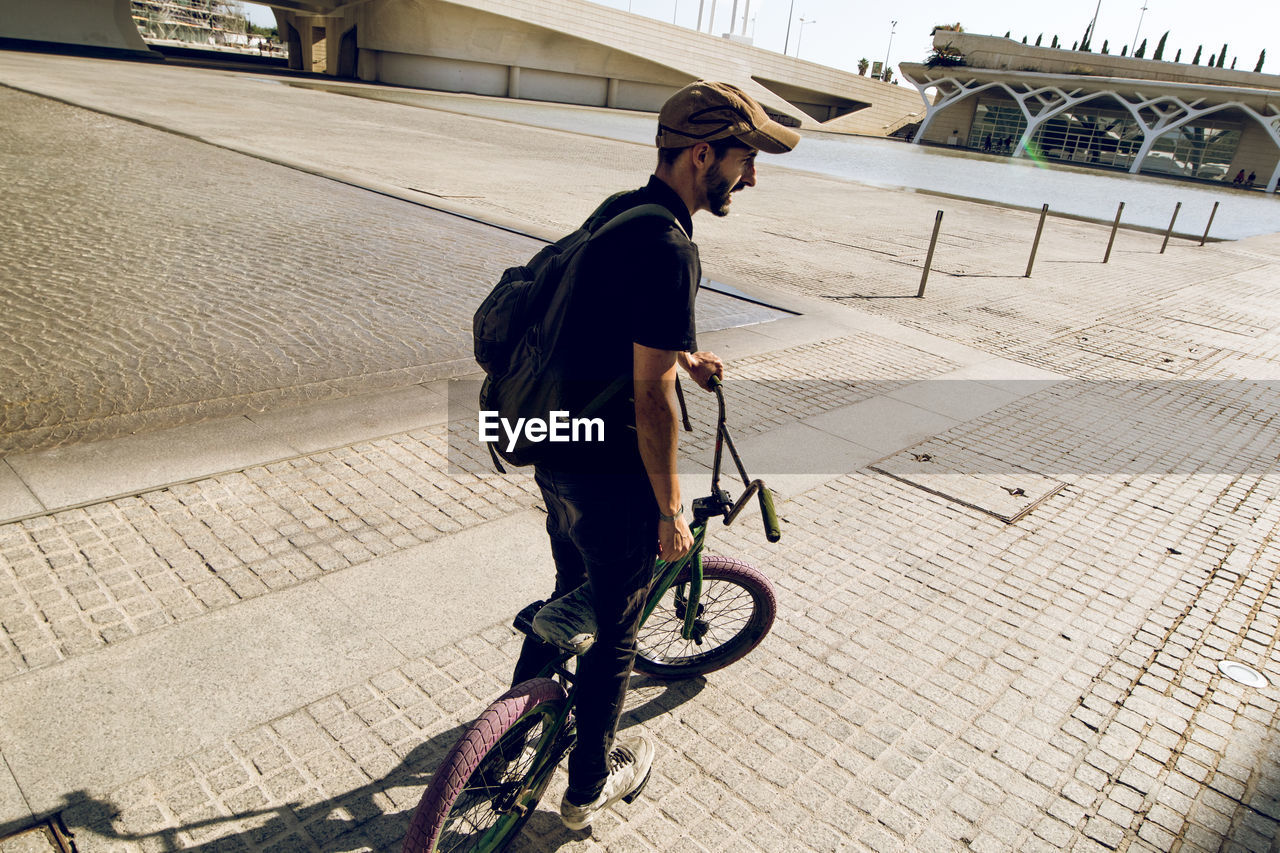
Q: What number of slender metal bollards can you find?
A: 5